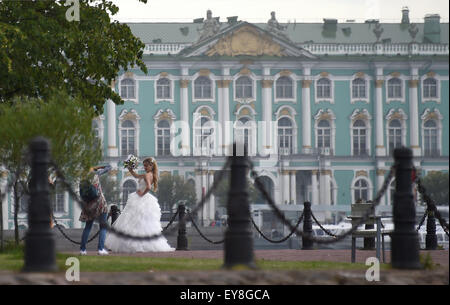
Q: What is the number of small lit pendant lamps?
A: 0